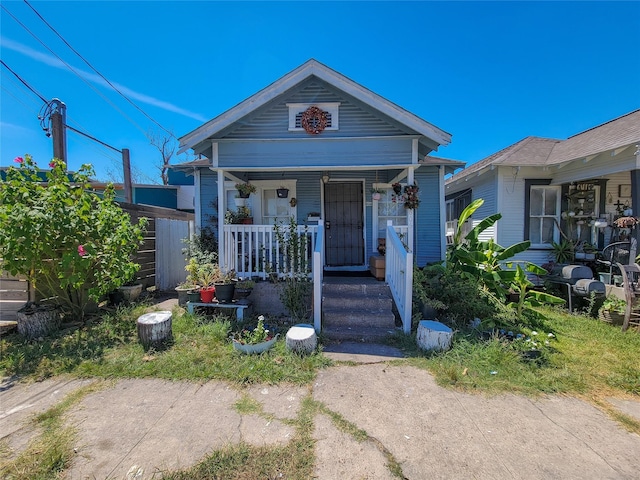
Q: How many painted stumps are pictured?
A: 3